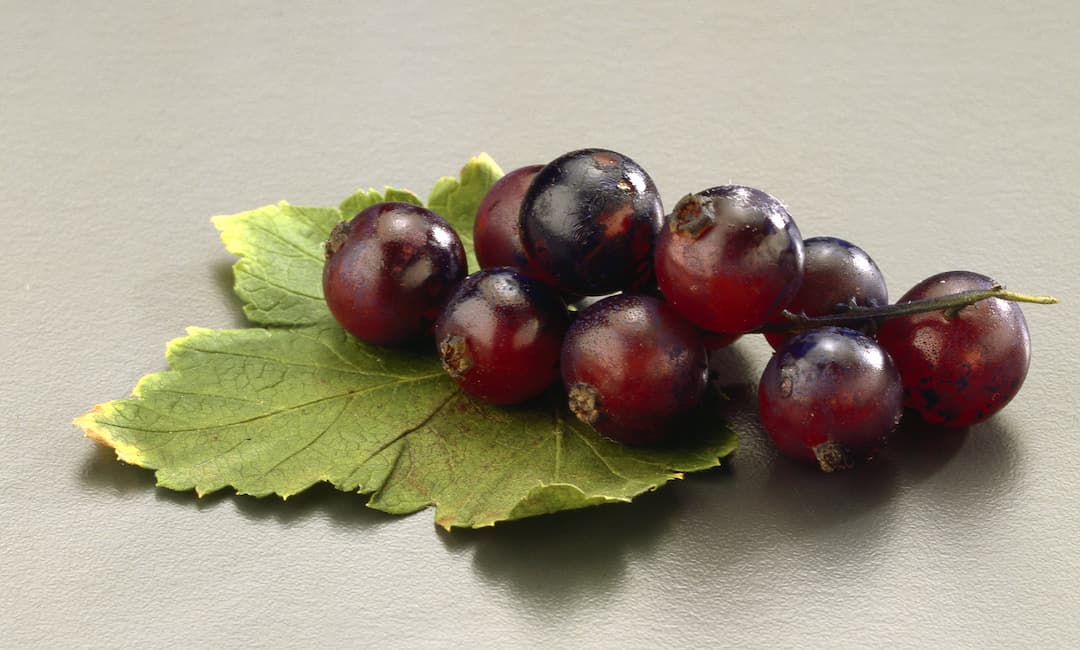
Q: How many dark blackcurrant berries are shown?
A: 9